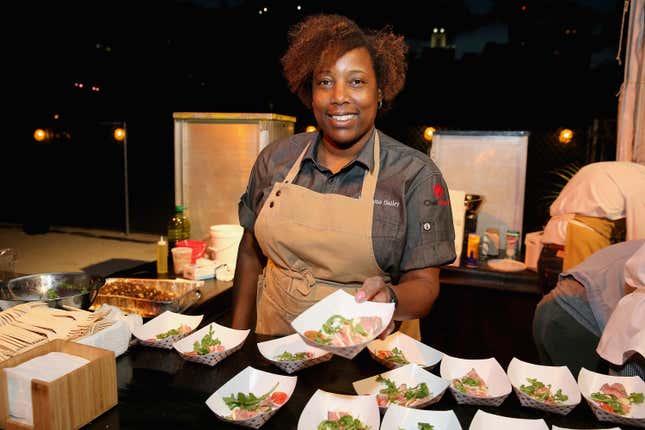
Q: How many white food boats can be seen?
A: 14